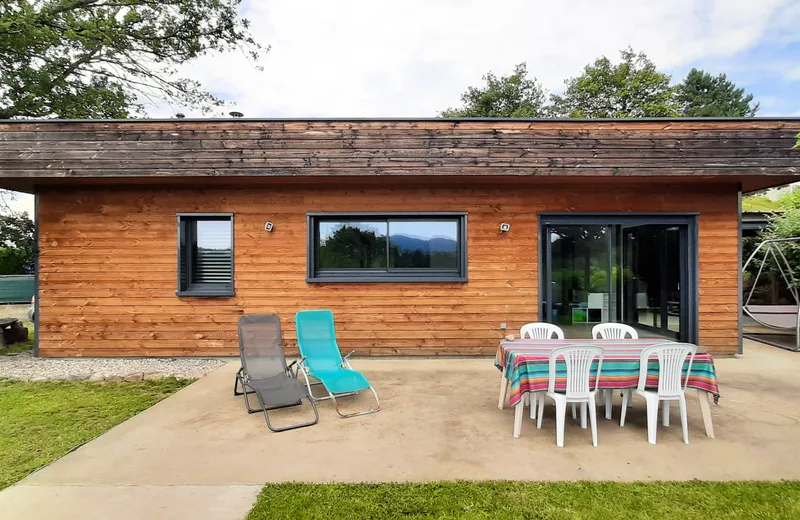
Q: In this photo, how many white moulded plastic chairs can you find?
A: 4